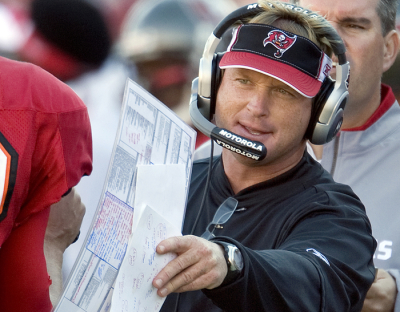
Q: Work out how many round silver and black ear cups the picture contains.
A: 2